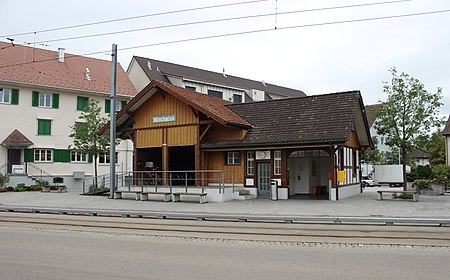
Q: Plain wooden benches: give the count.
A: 4